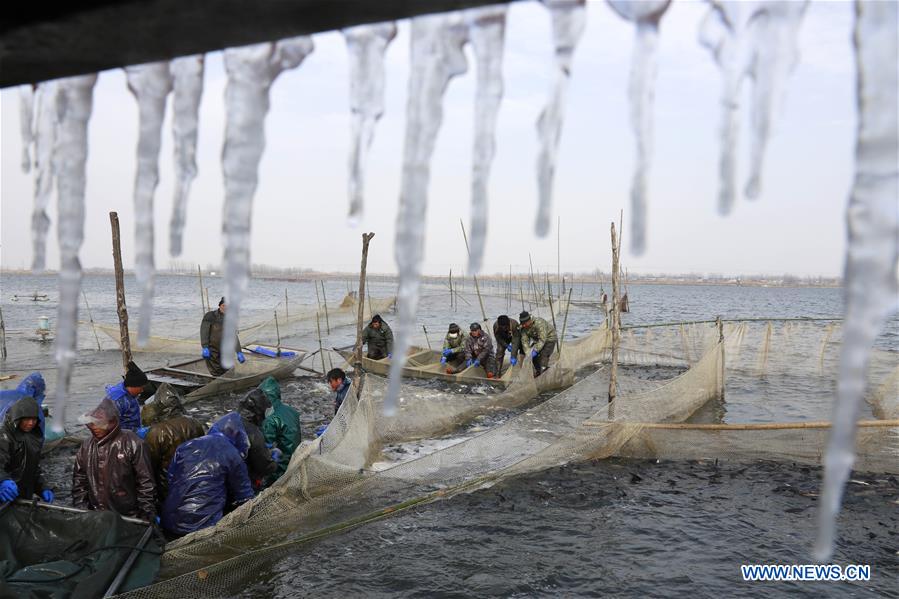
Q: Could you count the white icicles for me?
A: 14